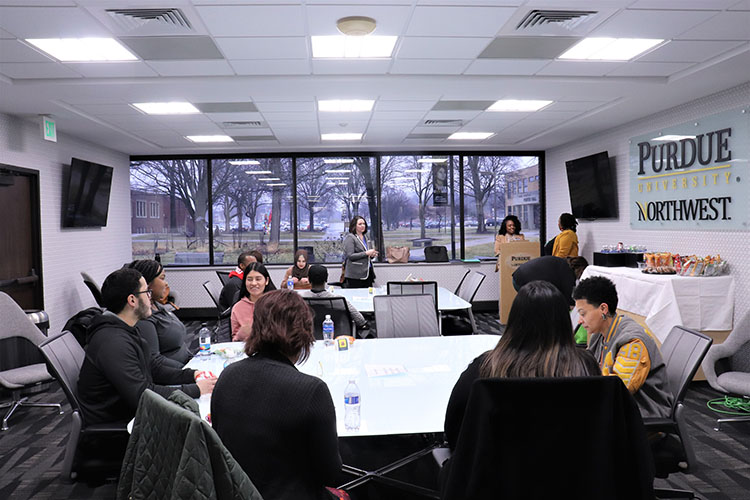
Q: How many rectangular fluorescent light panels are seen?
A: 9